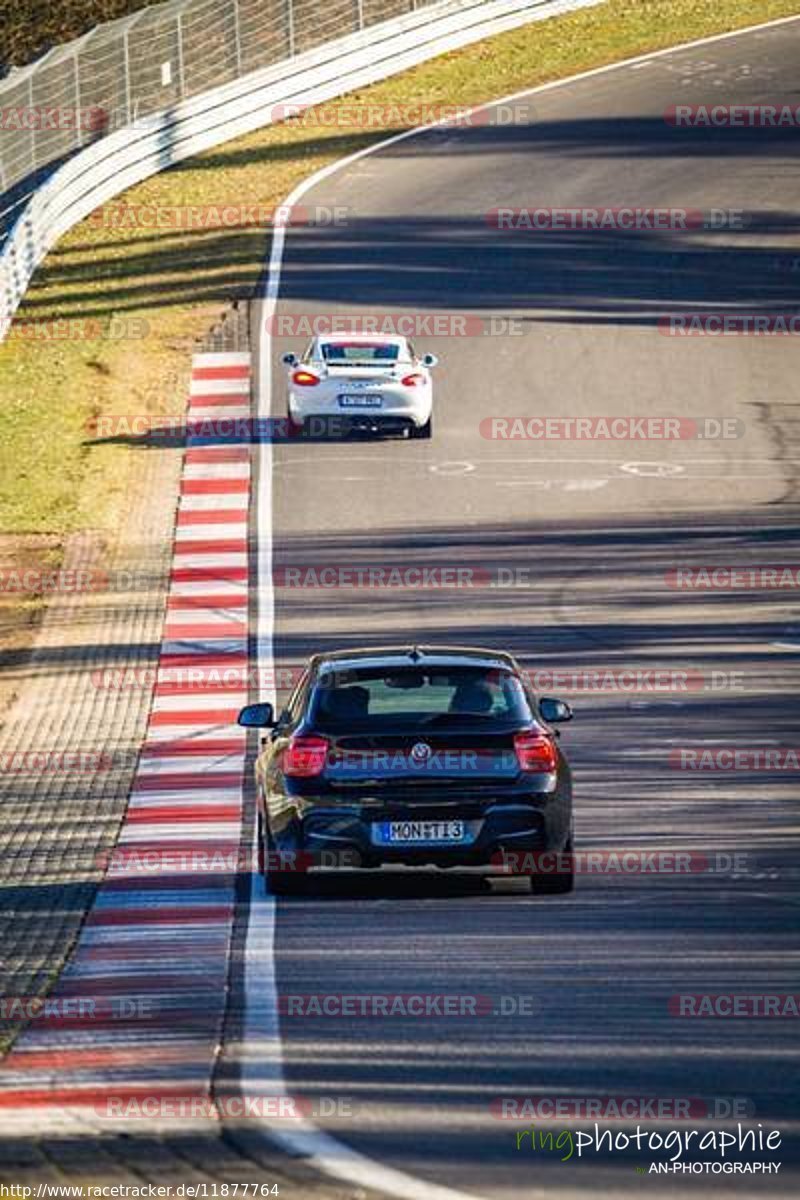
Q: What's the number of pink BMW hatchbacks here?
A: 0